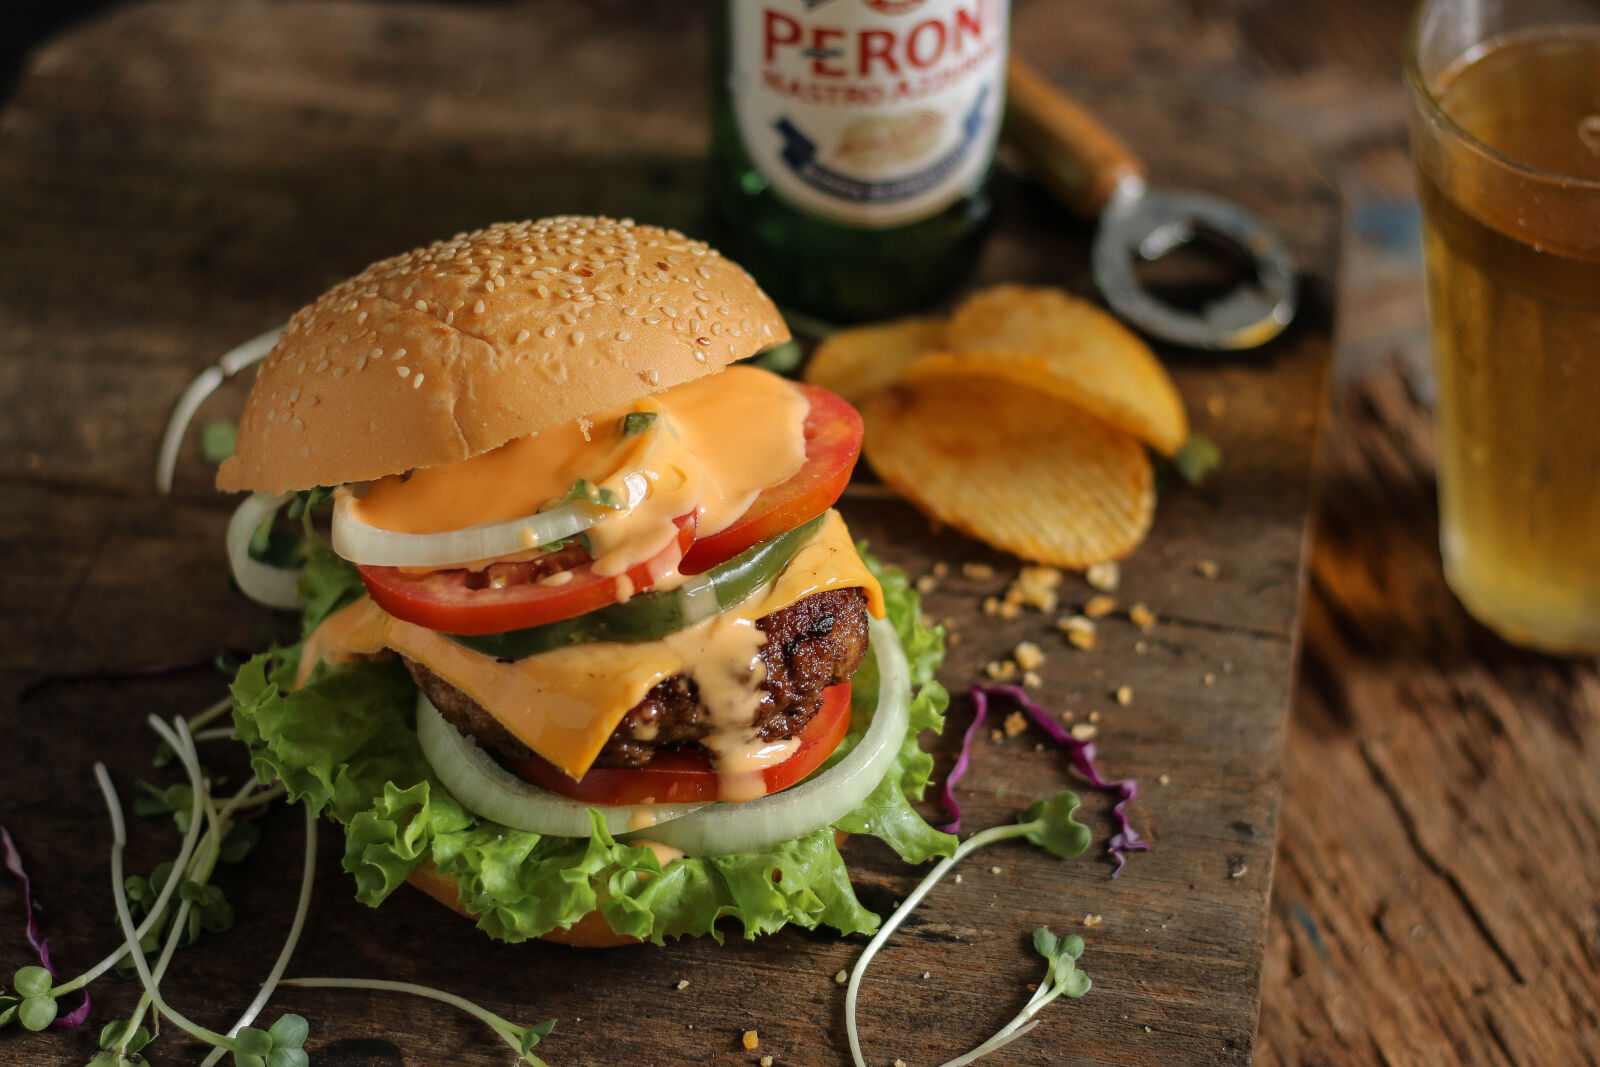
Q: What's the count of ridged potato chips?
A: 3